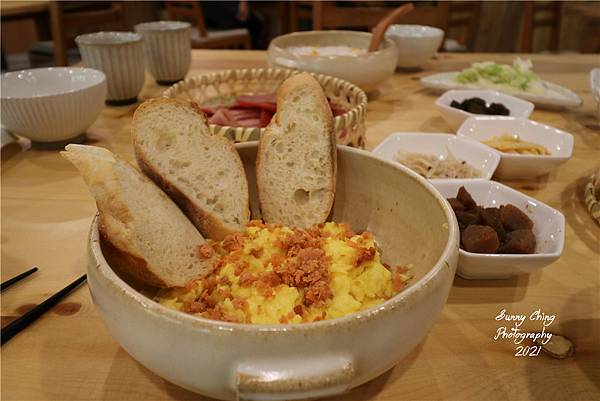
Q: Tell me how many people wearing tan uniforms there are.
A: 0